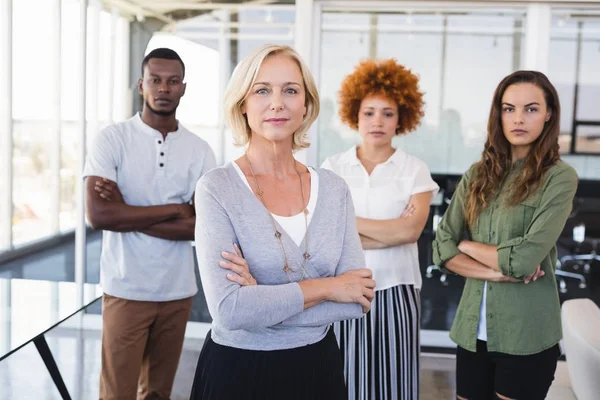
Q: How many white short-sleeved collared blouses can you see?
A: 1